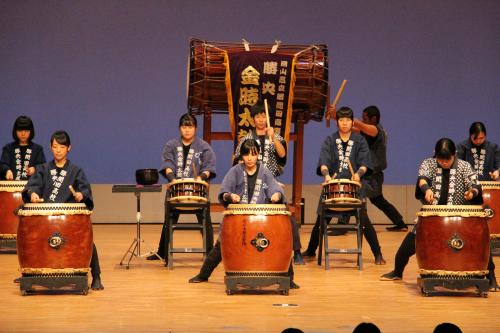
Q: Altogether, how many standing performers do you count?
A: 9